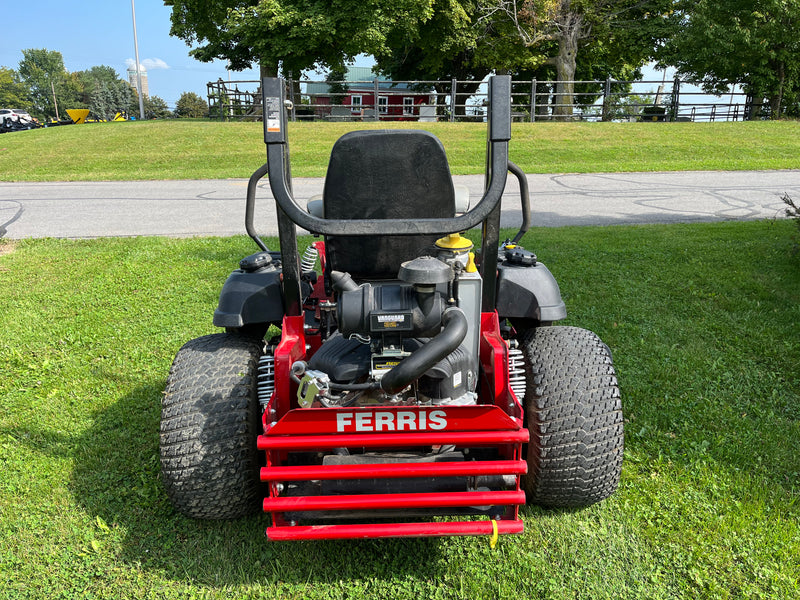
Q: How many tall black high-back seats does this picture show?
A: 1